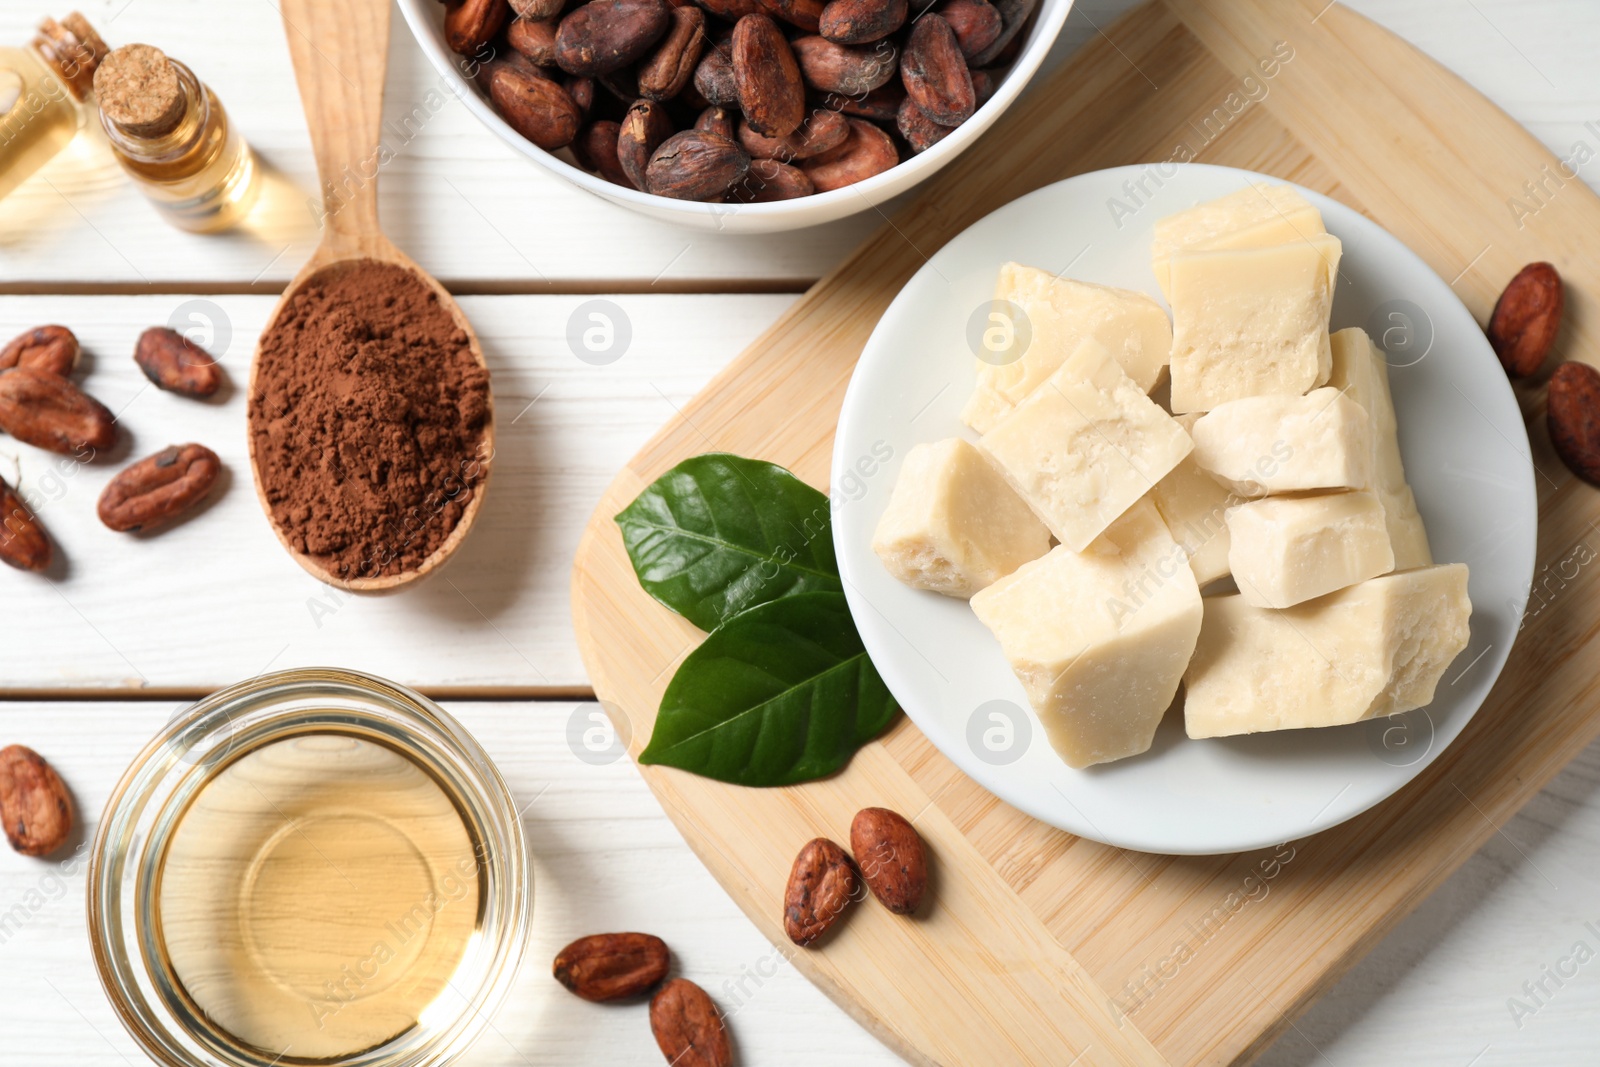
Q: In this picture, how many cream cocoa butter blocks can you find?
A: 11